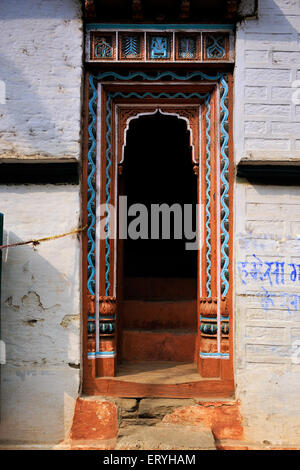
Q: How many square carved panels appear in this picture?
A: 5